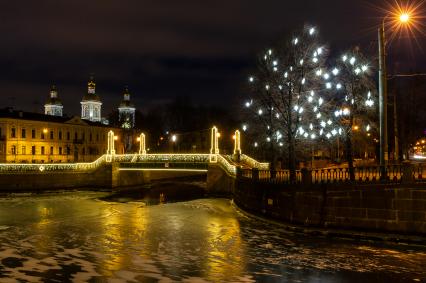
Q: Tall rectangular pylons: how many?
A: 4